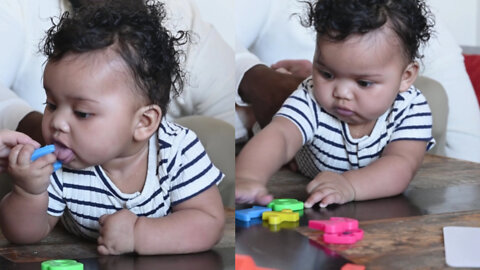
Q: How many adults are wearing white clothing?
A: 1